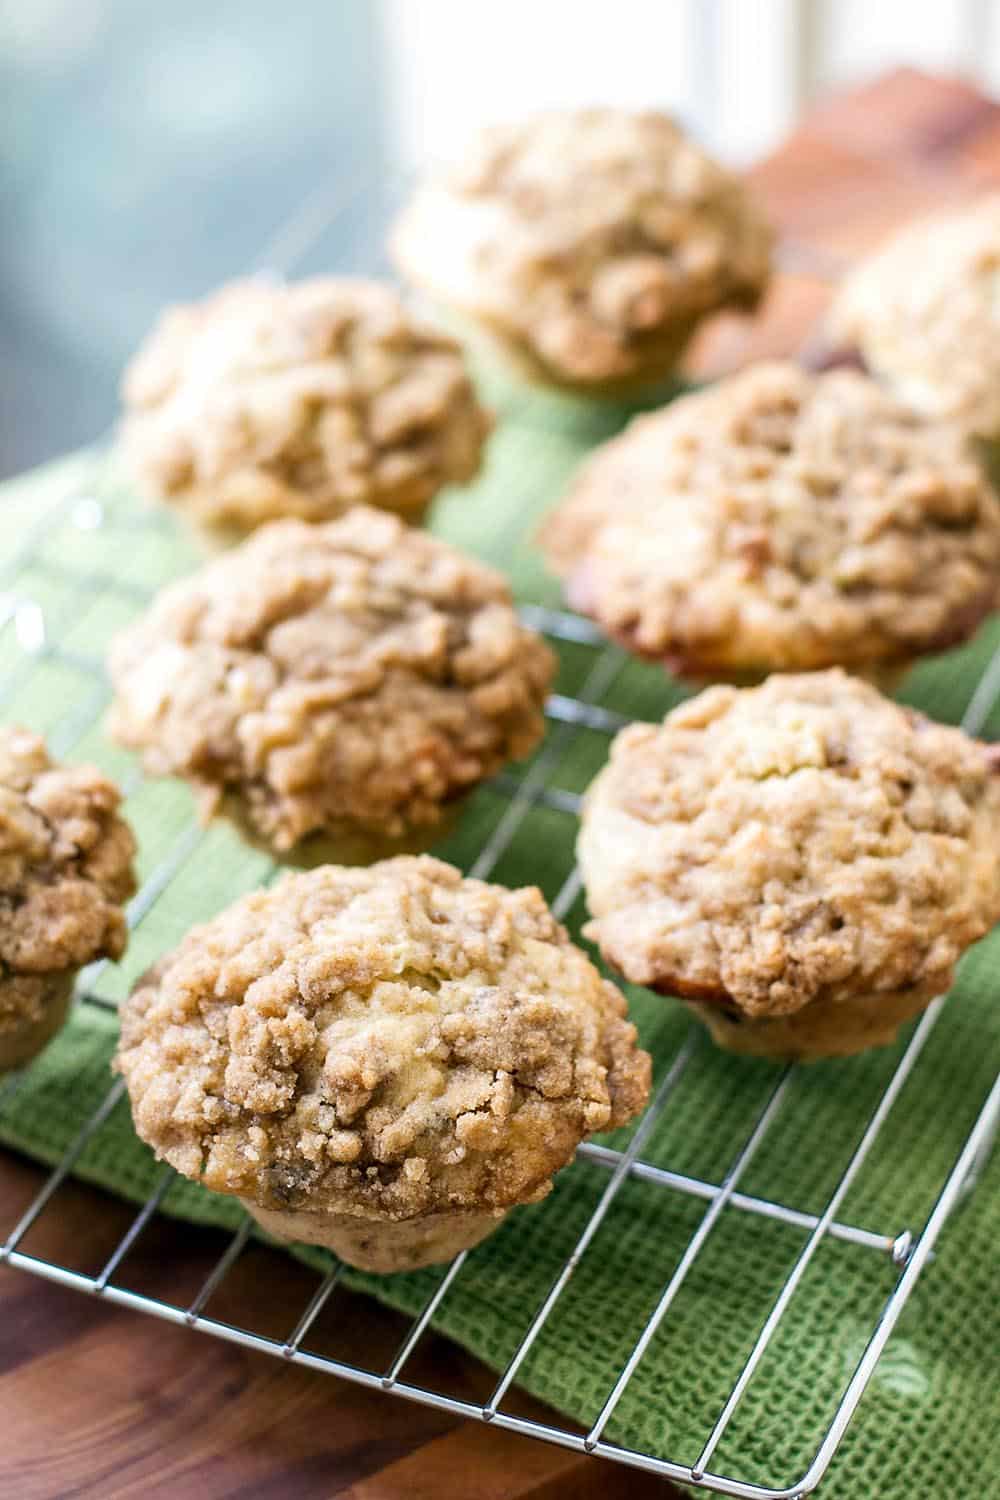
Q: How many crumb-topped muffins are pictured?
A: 8